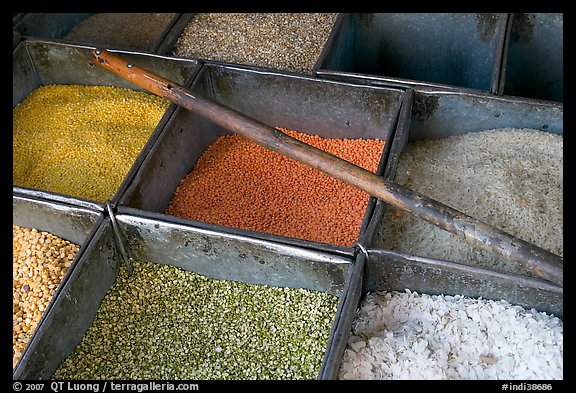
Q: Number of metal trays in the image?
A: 10